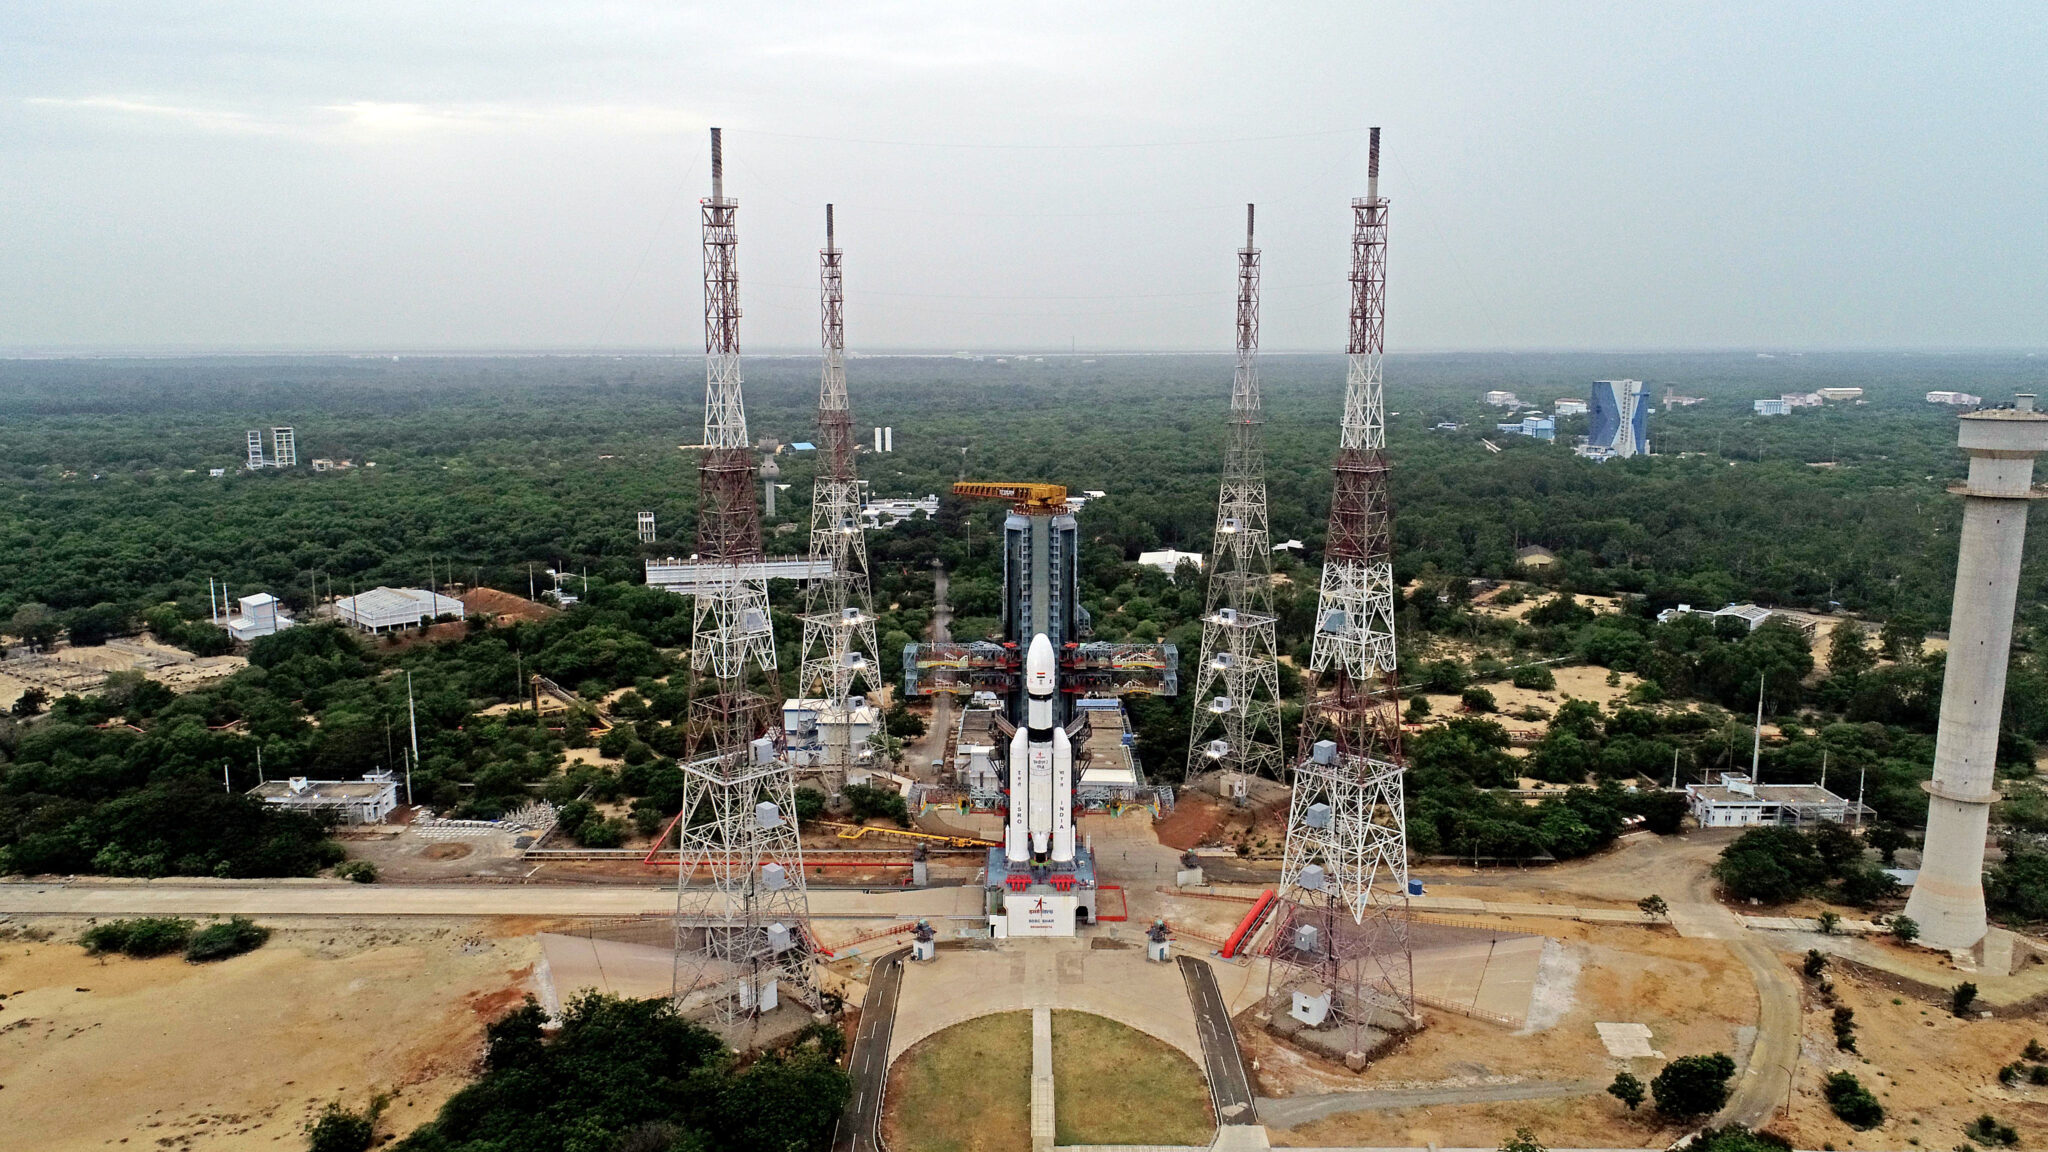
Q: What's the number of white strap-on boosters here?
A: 2